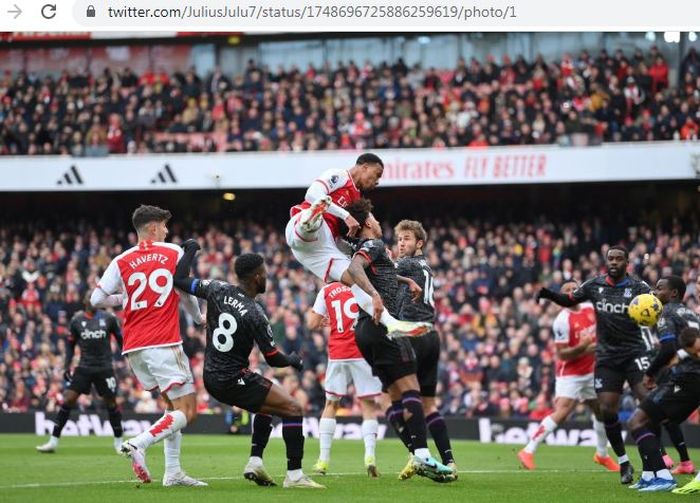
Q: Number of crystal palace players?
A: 7